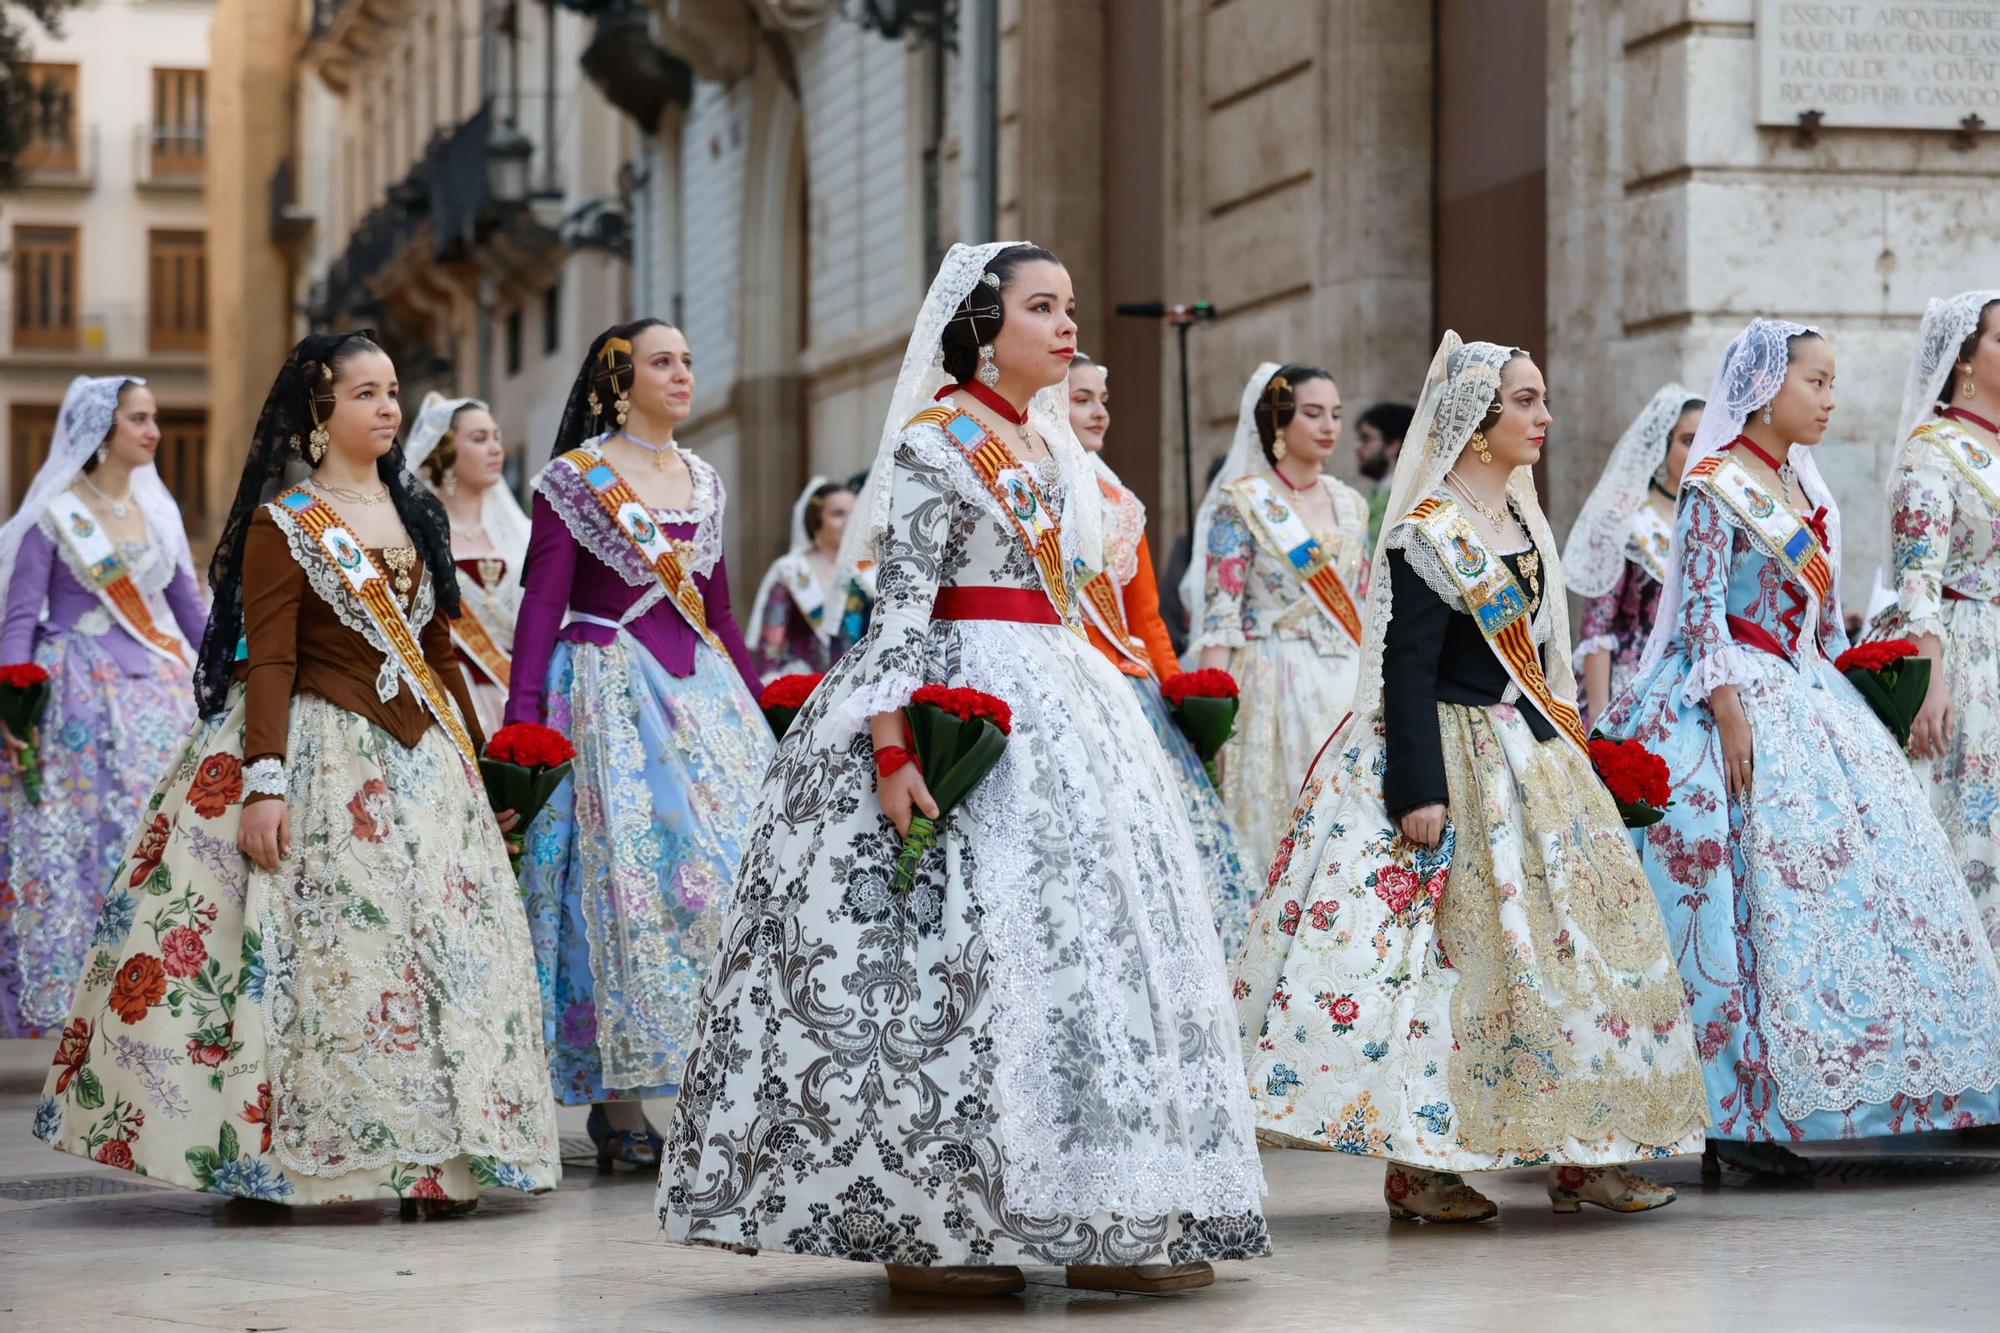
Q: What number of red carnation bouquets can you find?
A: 7